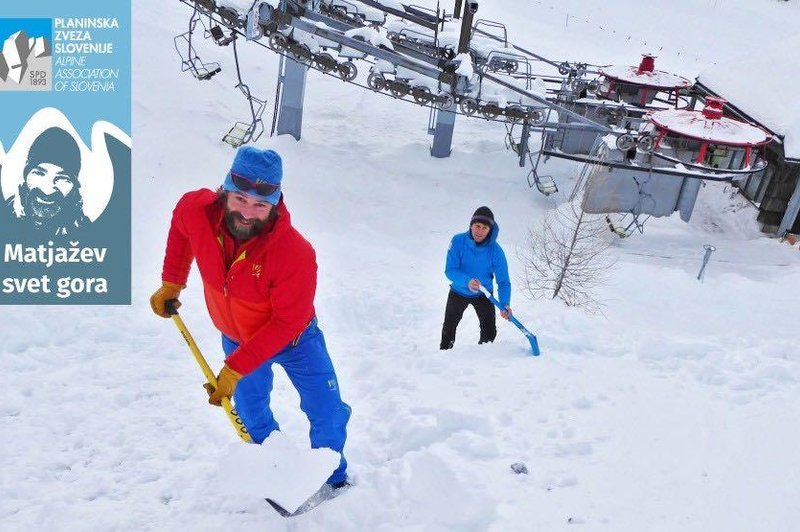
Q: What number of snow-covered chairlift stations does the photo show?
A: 2